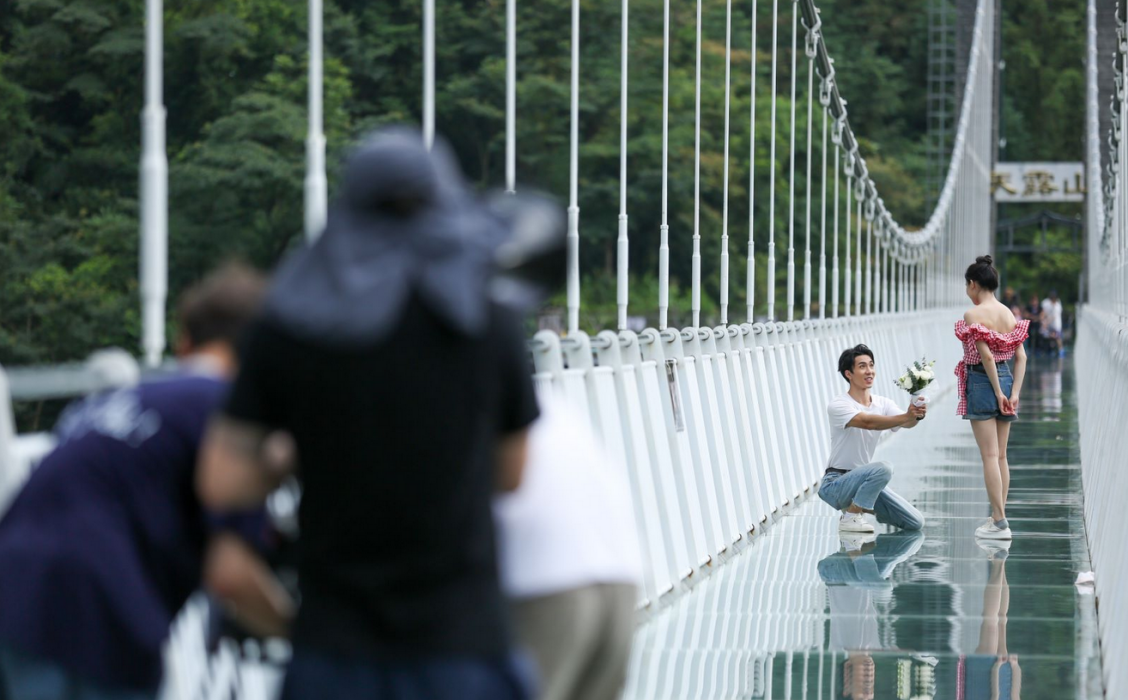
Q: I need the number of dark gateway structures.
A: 1